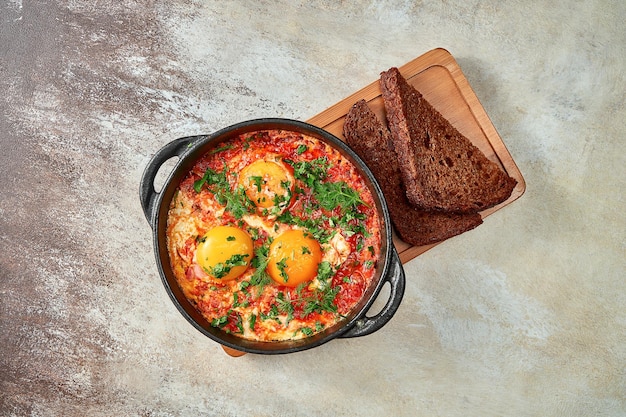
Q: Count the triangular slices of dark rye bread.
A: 2